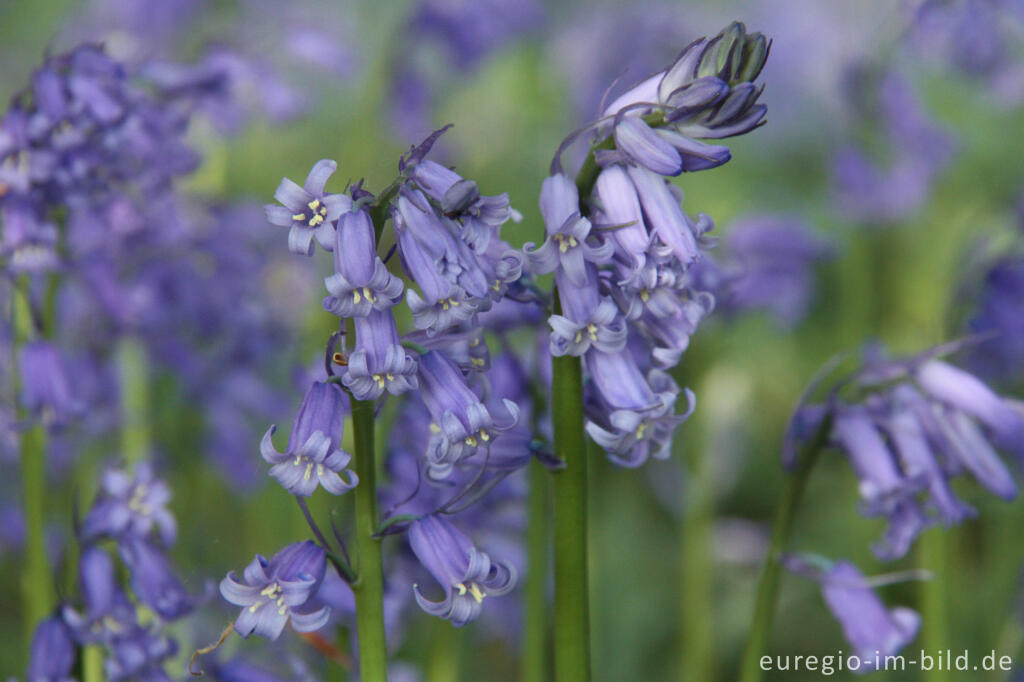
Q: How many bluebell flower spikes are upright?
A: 2